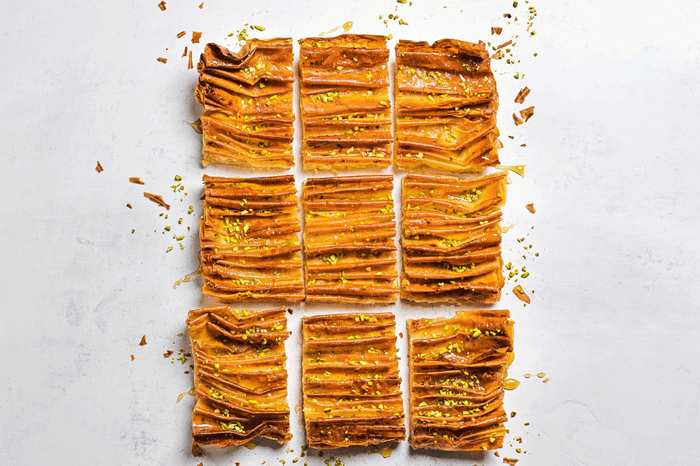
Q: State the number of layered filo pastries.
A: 9